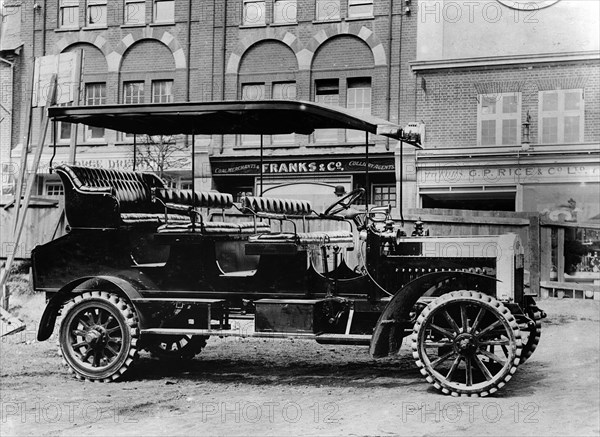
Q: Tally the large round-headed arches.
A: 4